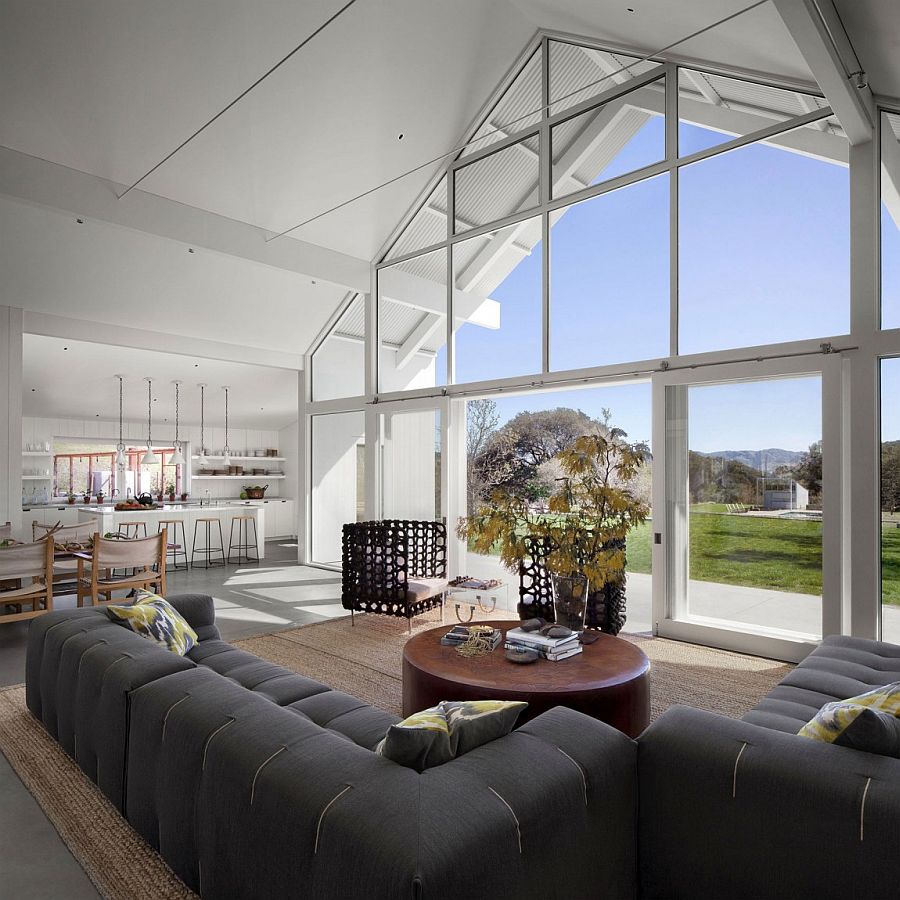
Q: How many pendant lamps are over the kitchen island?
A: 5